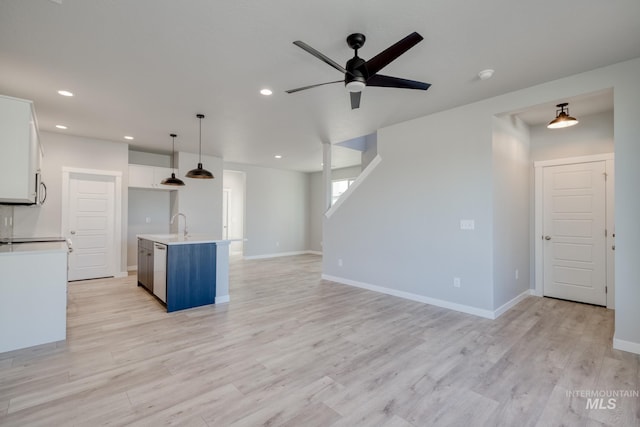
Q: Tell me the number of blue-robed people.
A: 0